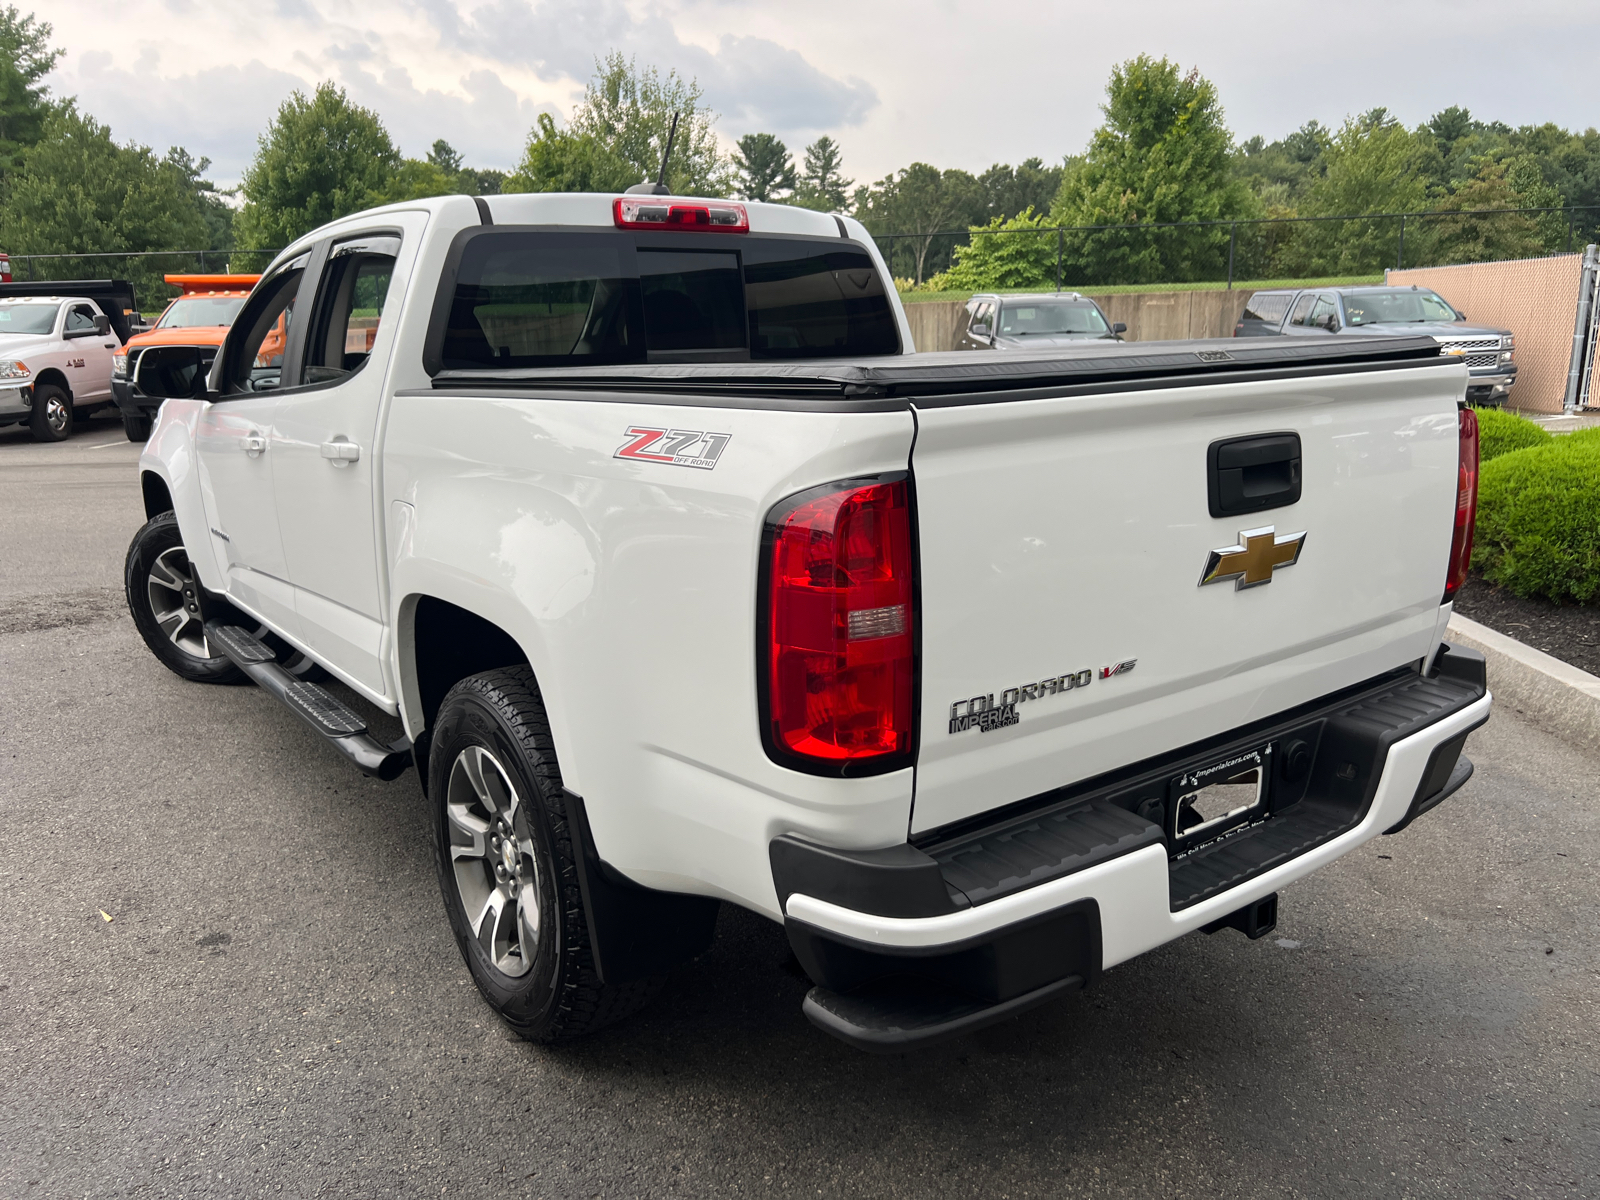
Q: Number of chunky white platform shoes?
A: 0